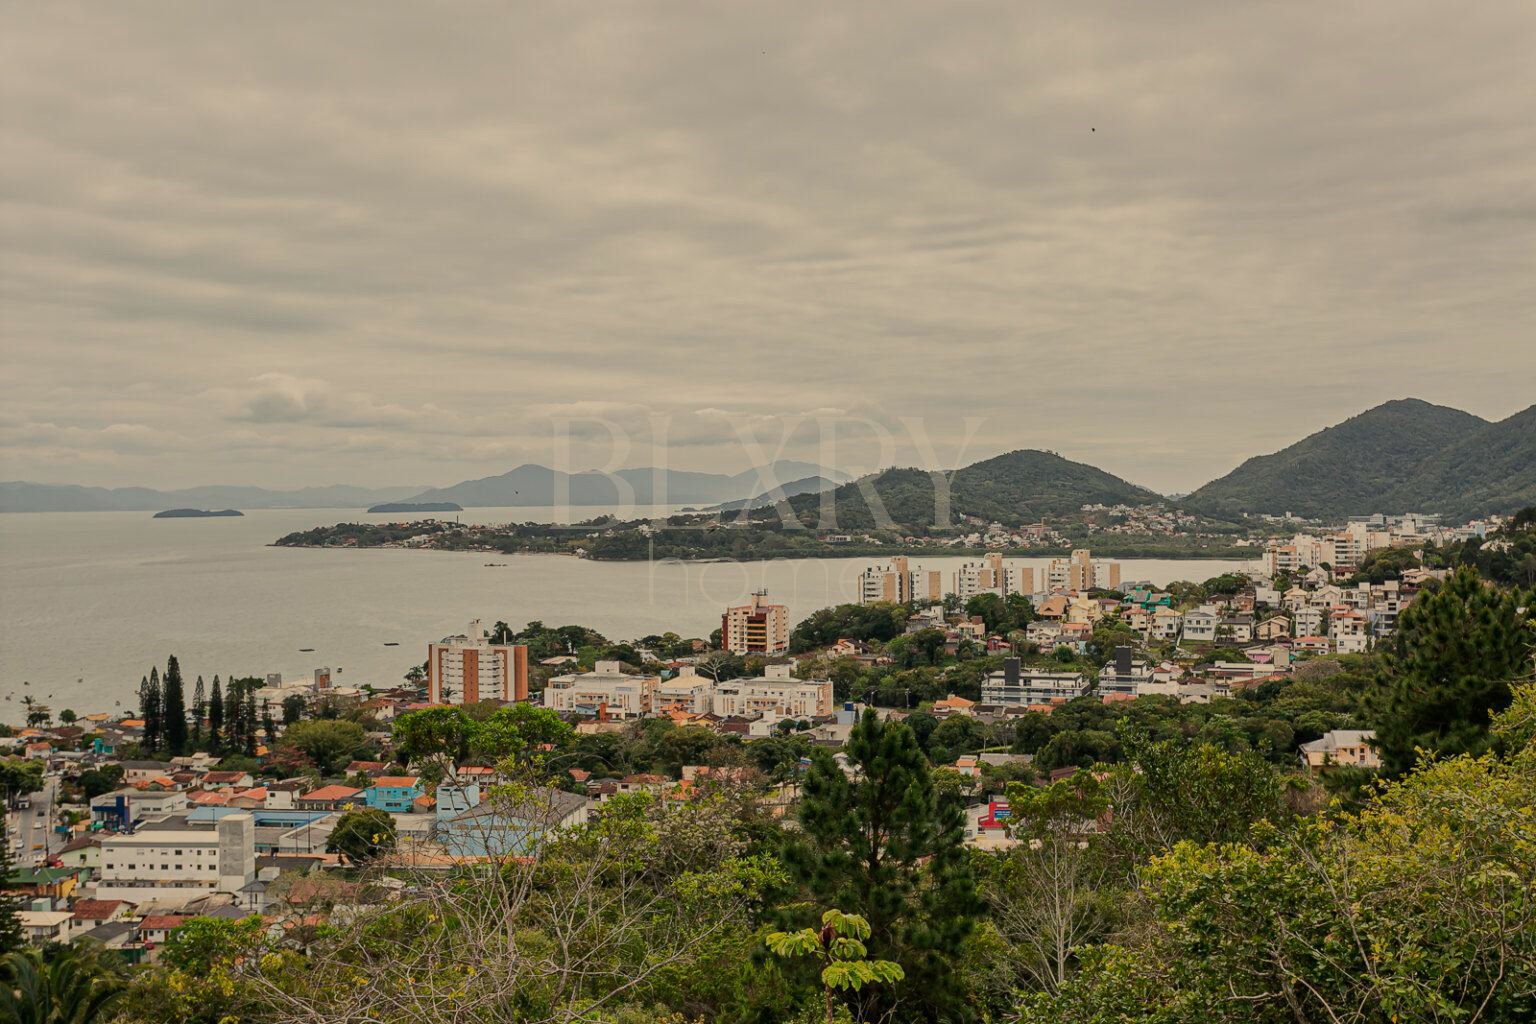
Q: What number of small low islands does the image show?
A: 2